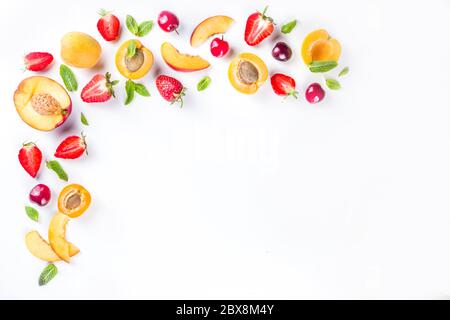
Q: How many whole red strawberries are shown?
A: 1